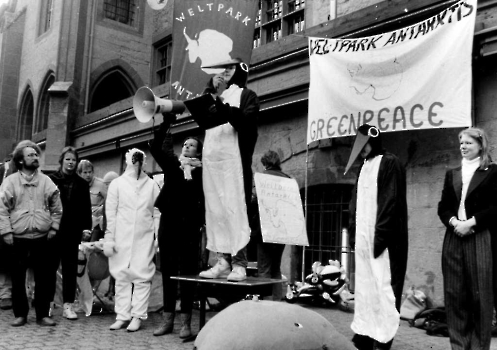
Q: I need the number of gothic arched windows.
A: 3